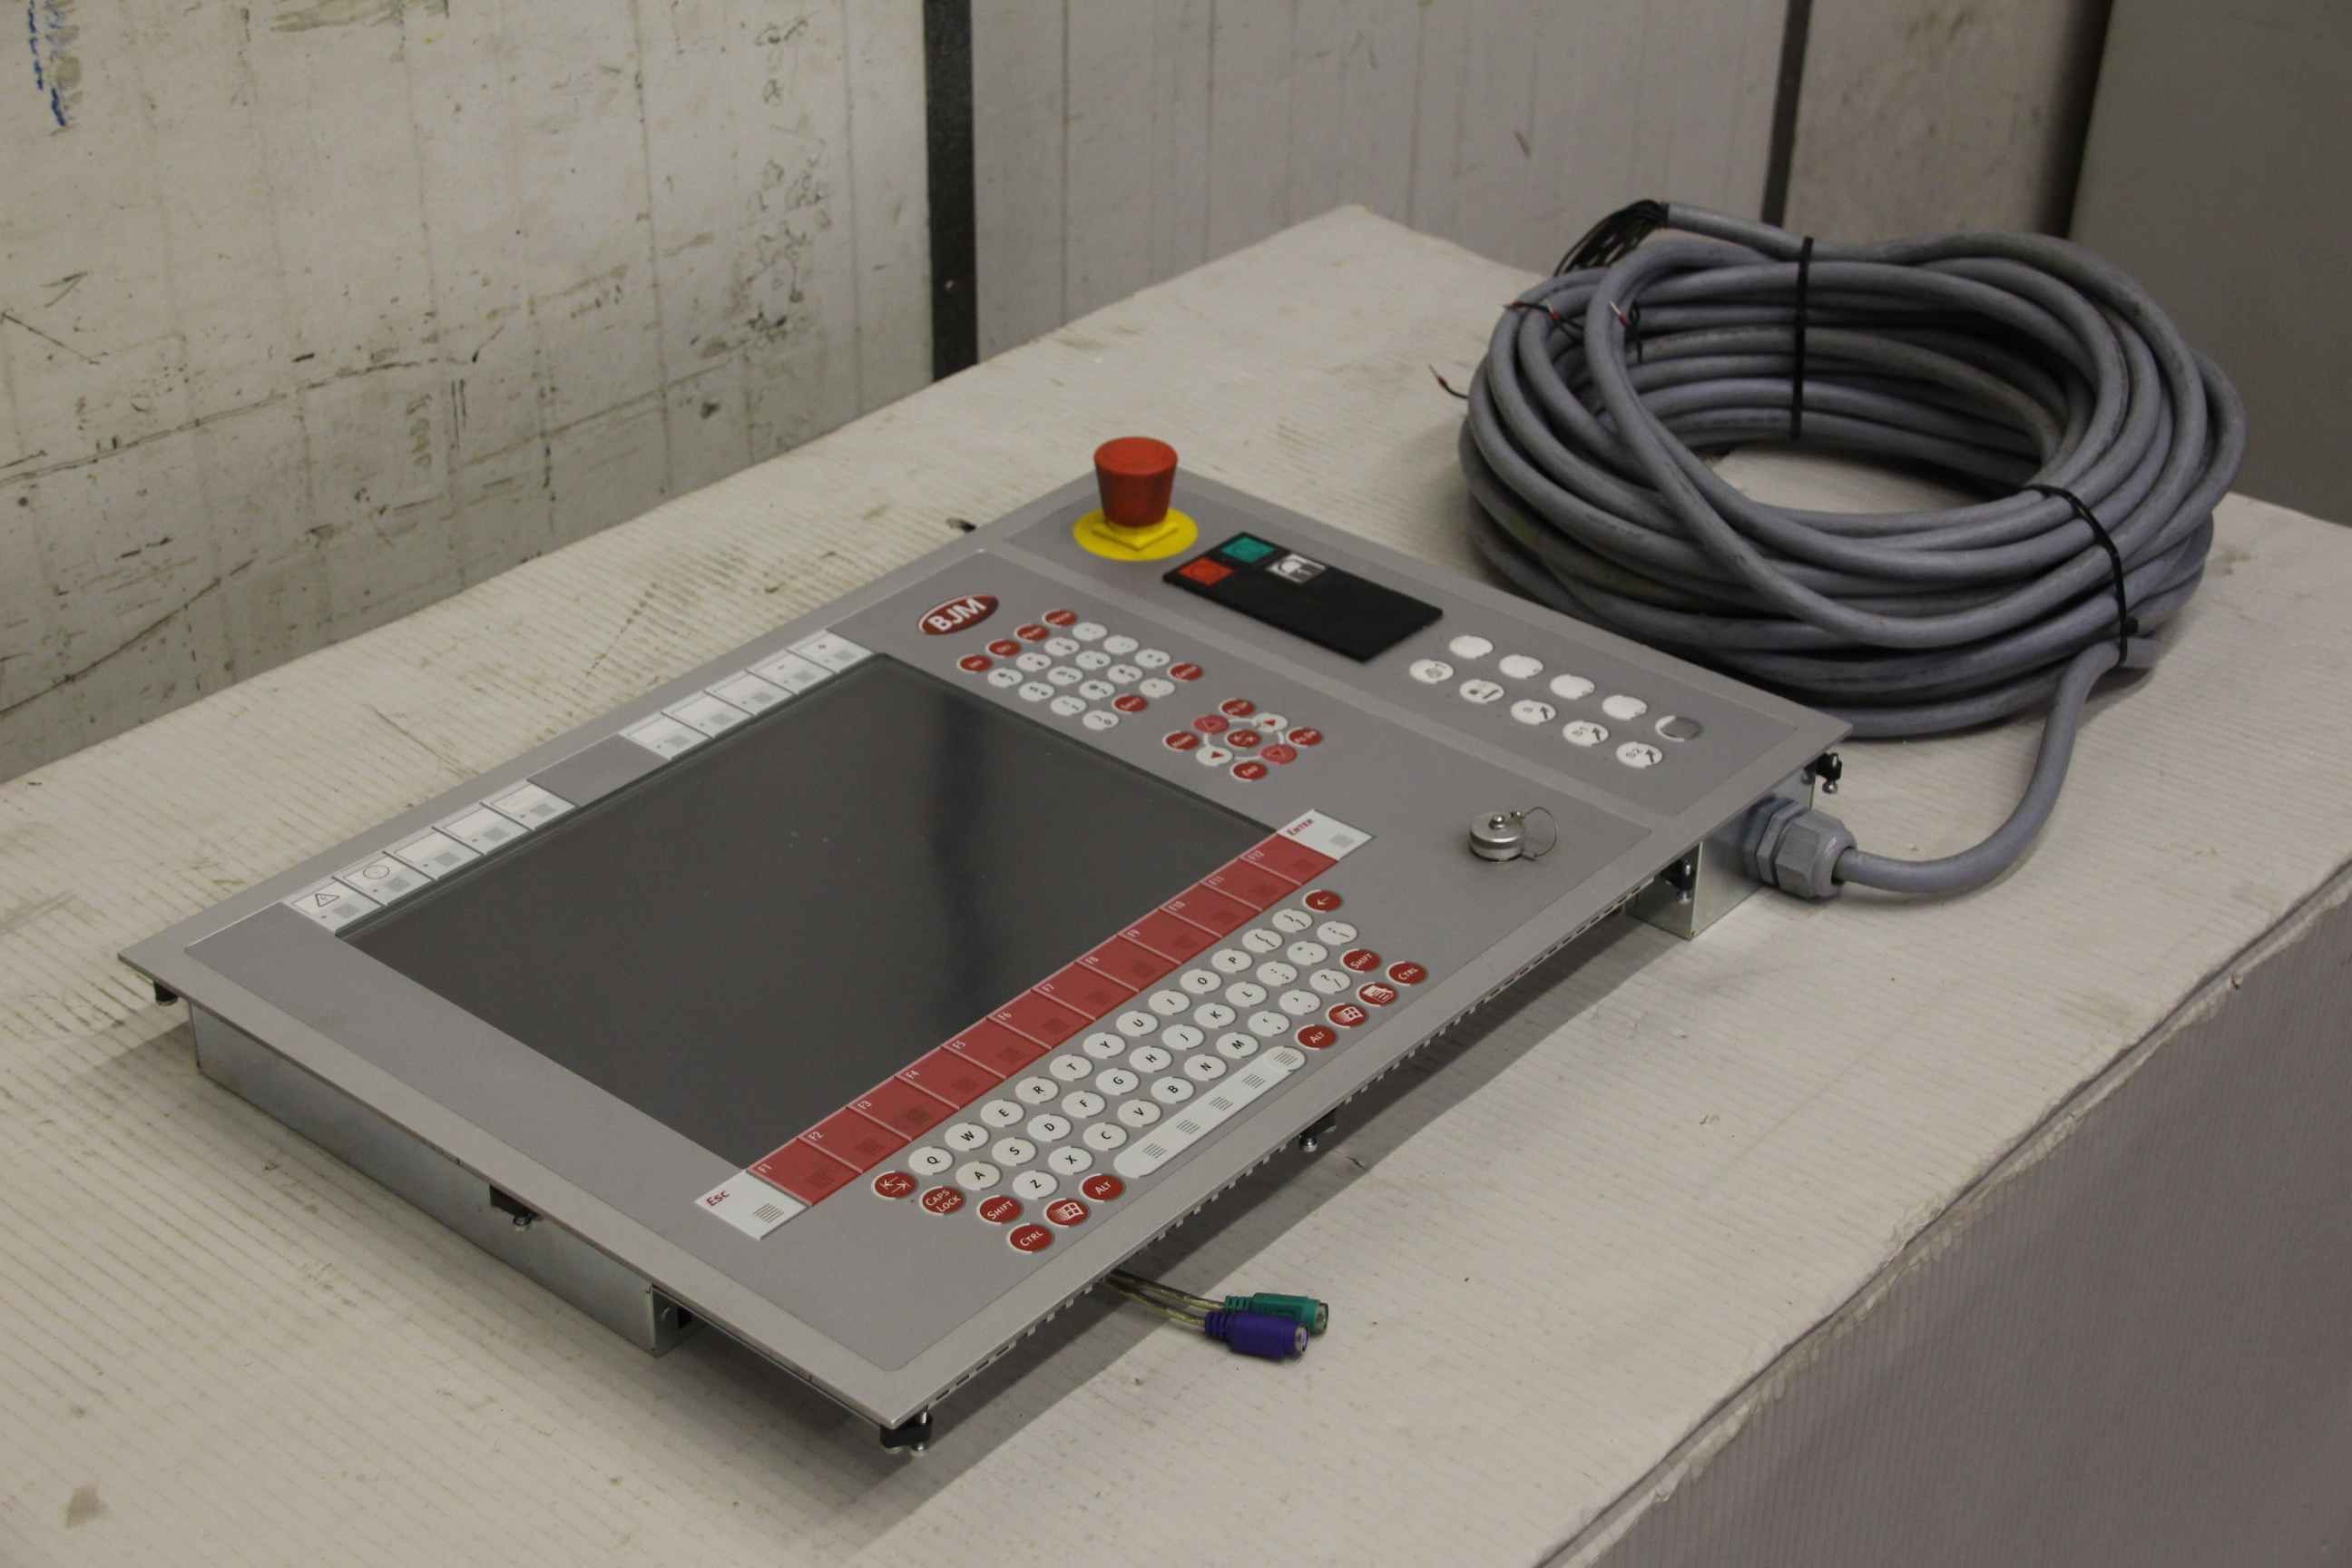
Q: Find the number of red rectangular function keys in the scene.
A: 12